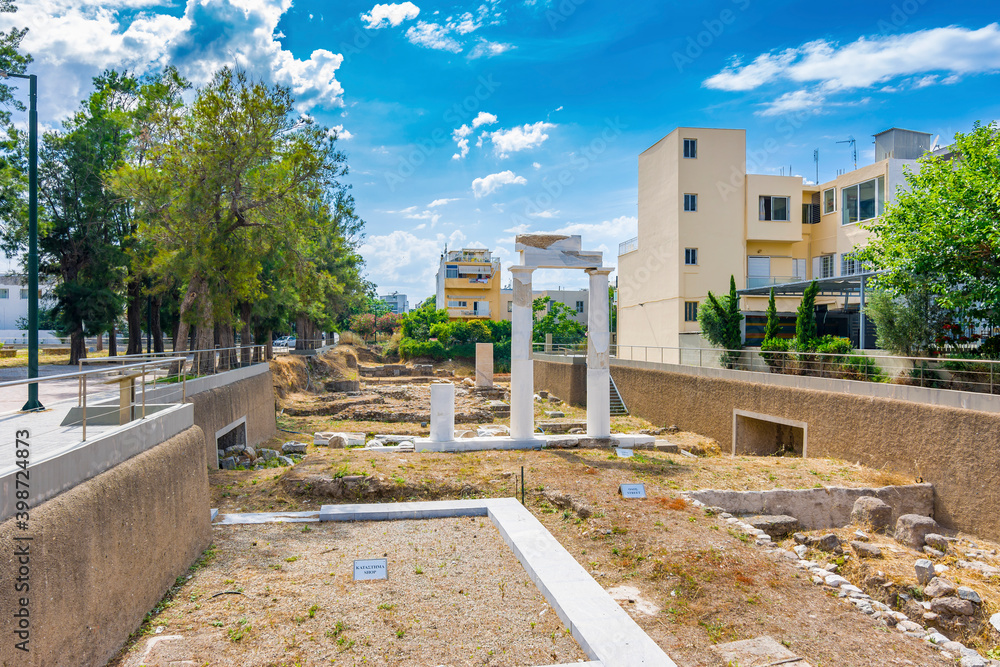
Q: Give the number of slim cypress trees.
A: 3